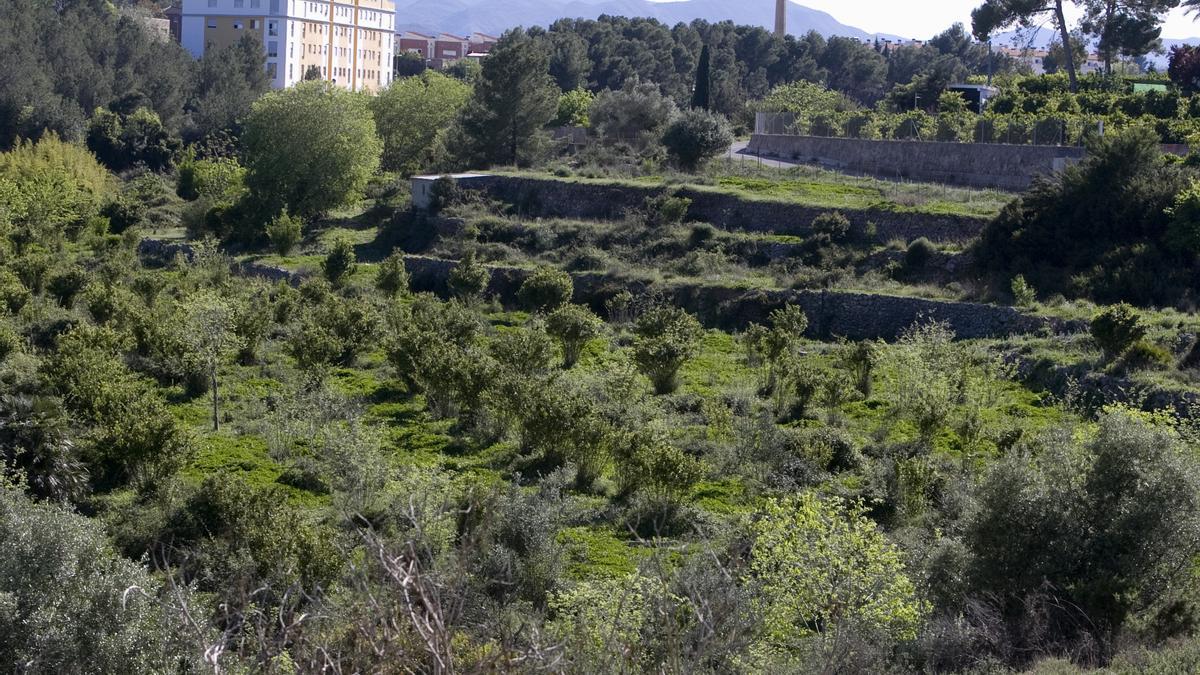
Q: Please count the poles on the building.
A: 2